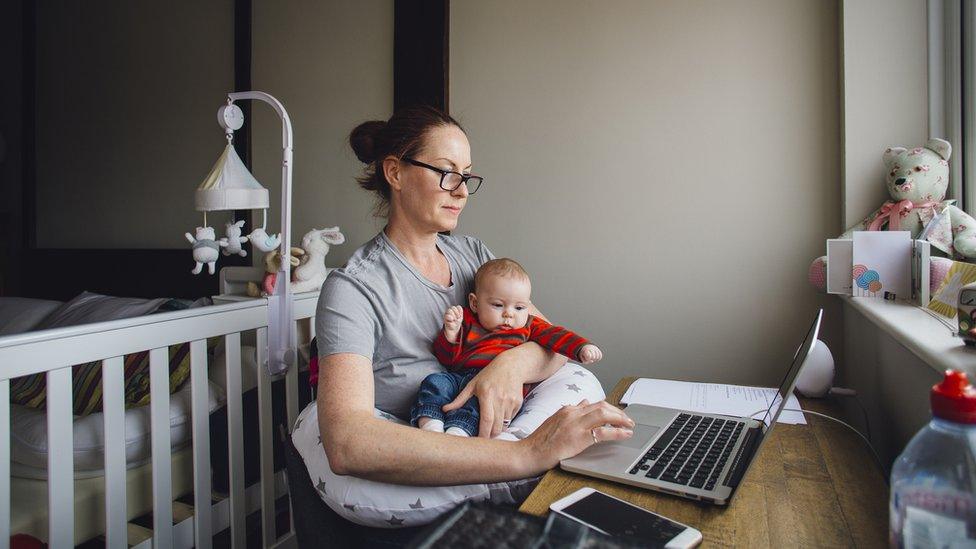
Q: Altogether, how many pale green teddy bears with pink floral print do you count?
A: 1